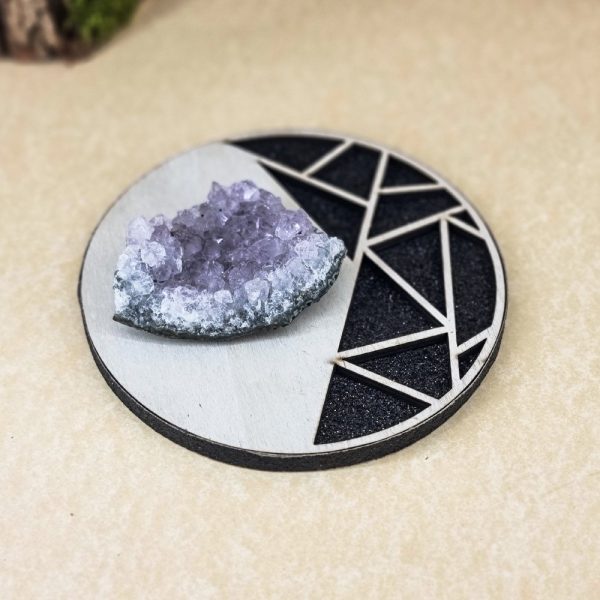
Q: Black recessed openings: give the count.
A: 12